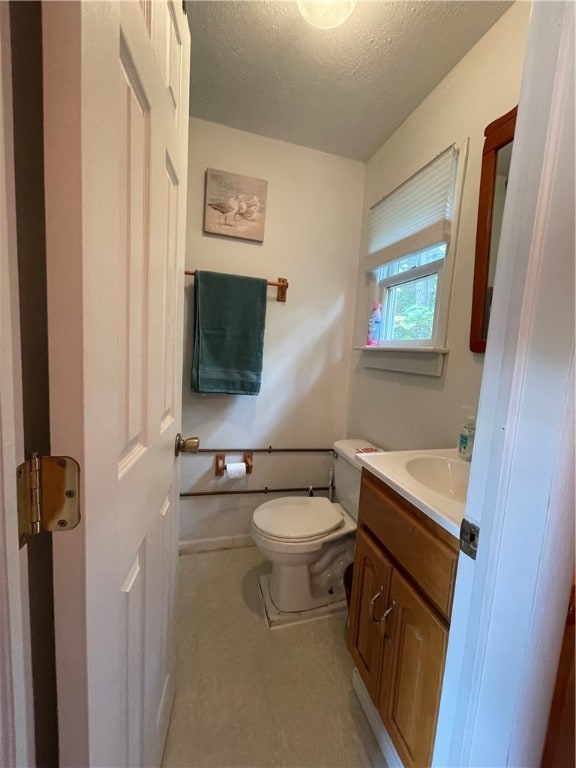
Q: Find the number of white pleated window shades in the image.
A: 1